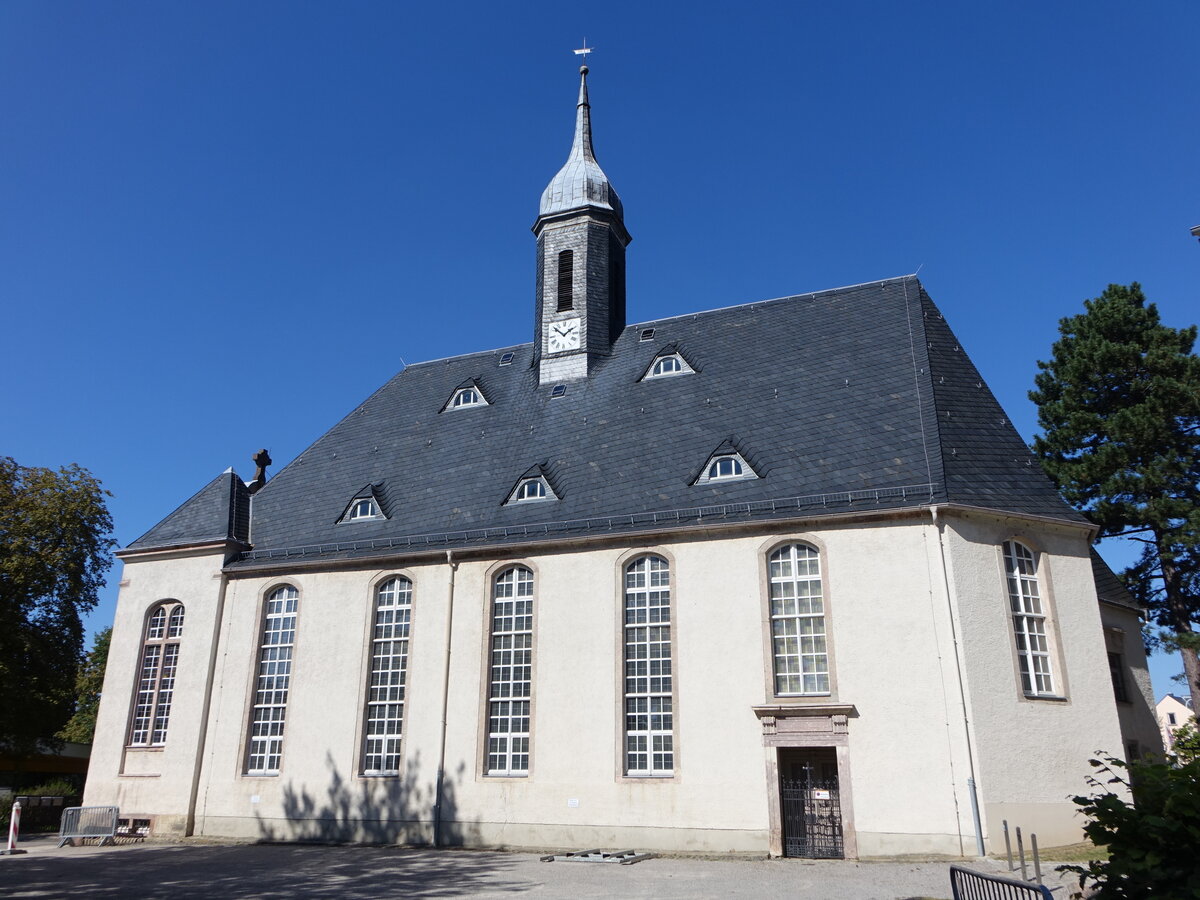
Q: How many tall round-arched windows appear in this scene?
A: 7